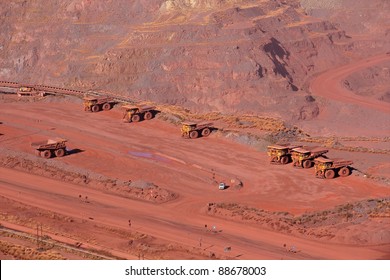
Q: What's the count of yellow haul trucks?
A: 7